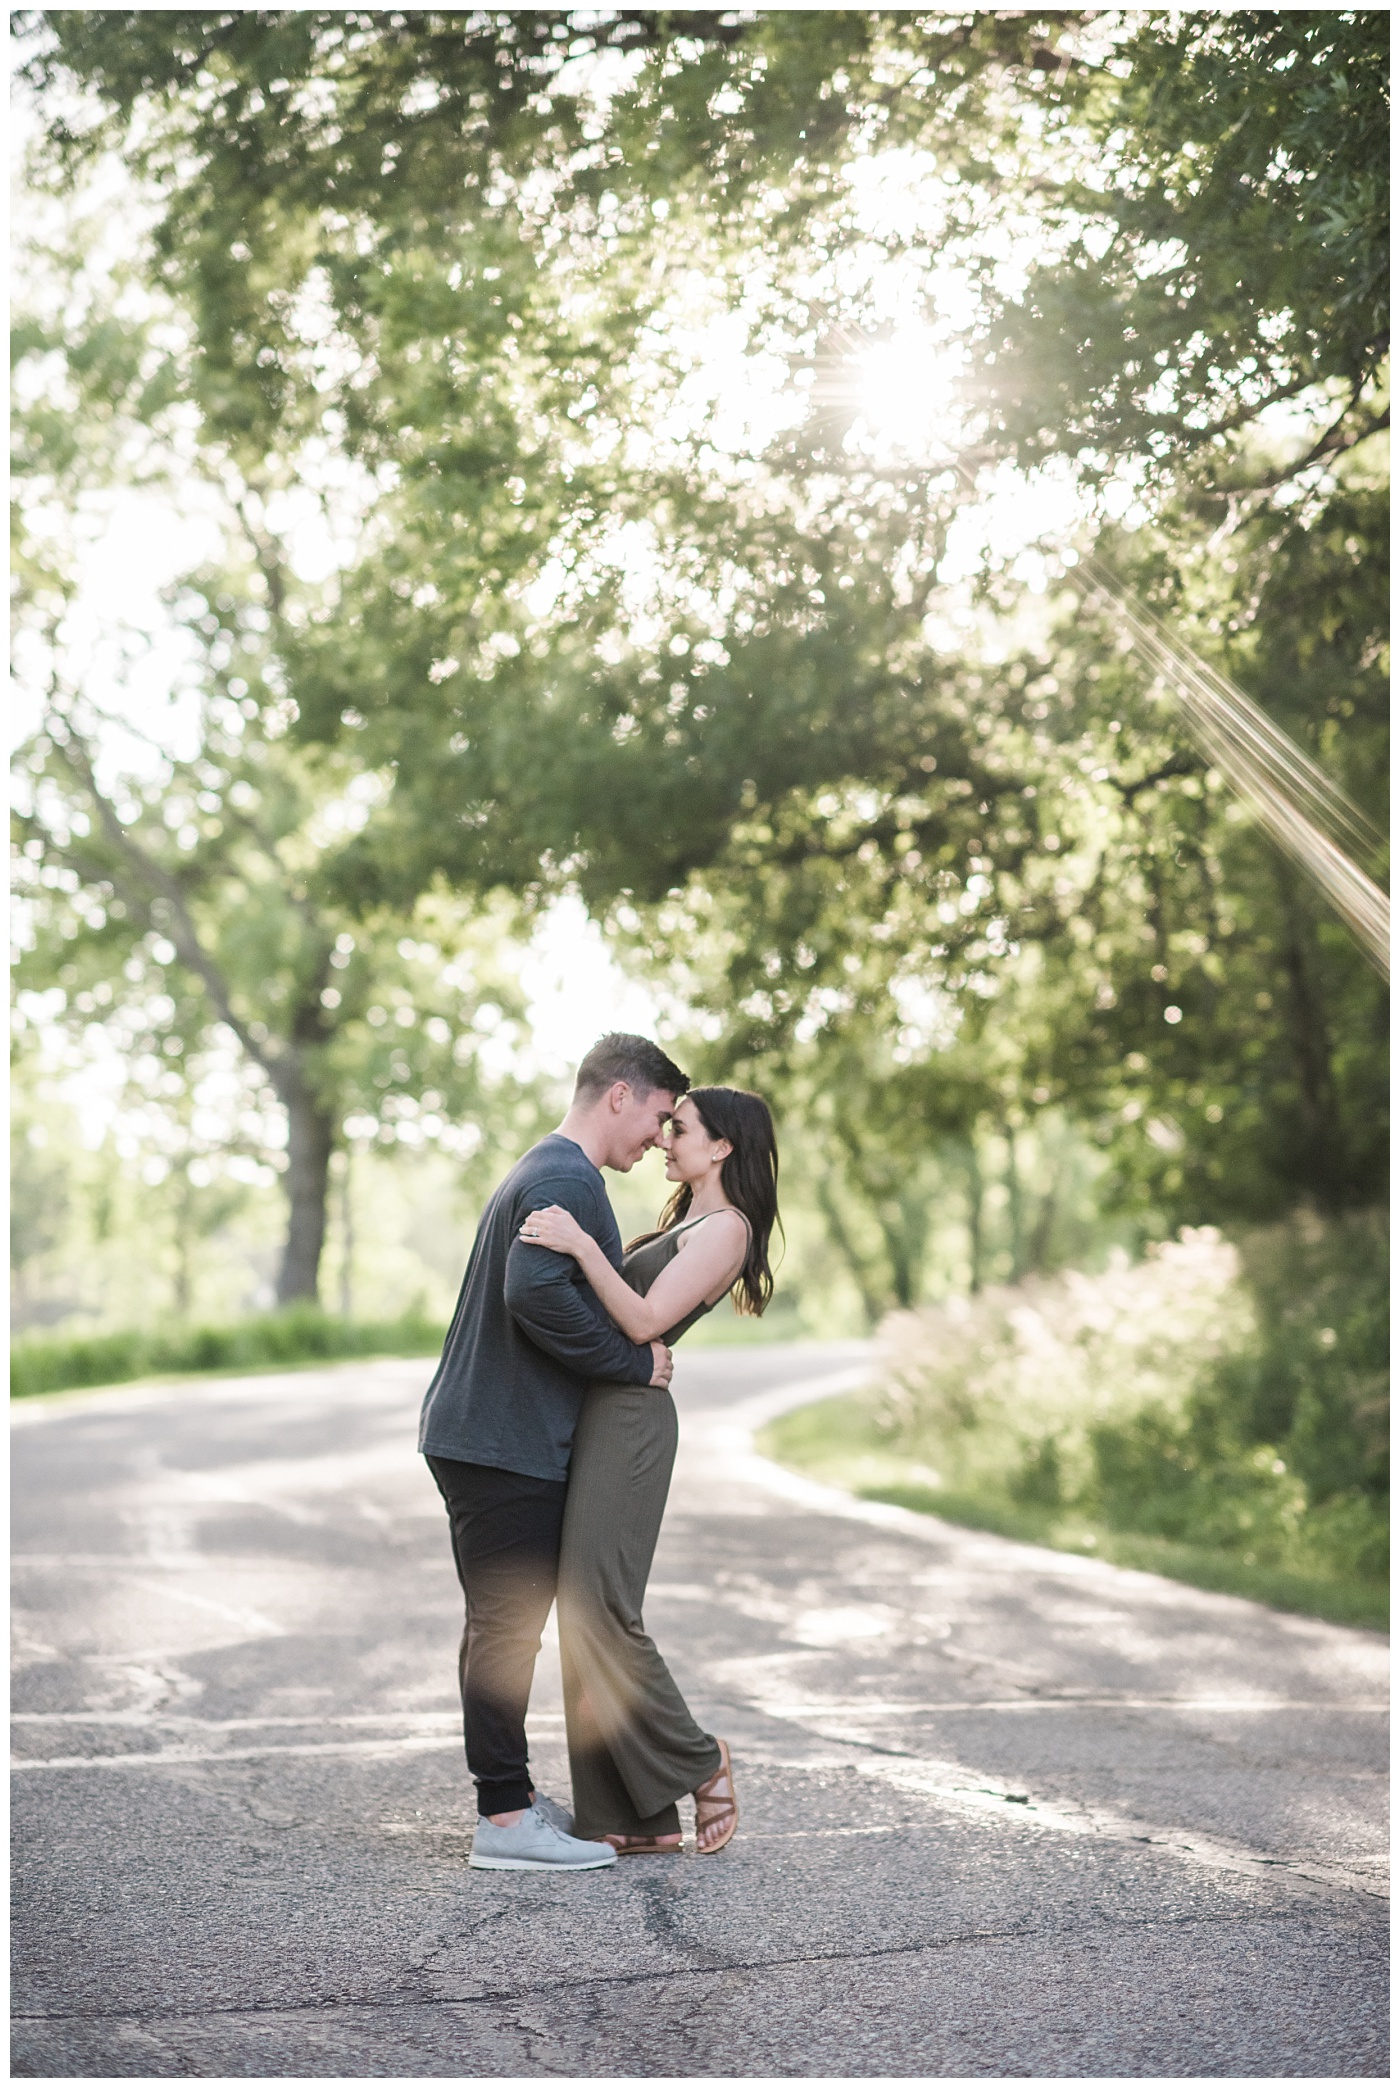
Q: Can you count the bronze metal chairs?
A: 0